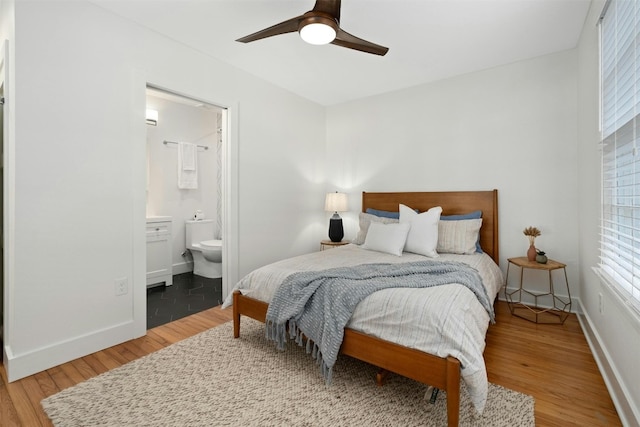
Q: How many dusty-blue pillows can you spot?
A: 2